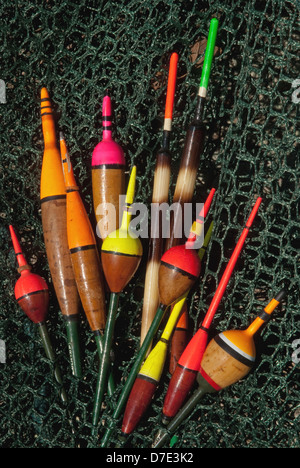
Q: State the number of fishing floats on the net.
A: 12